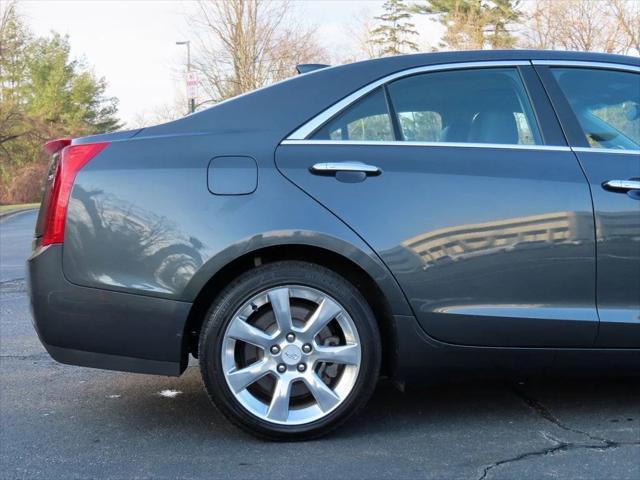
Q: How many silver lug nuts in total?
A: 5